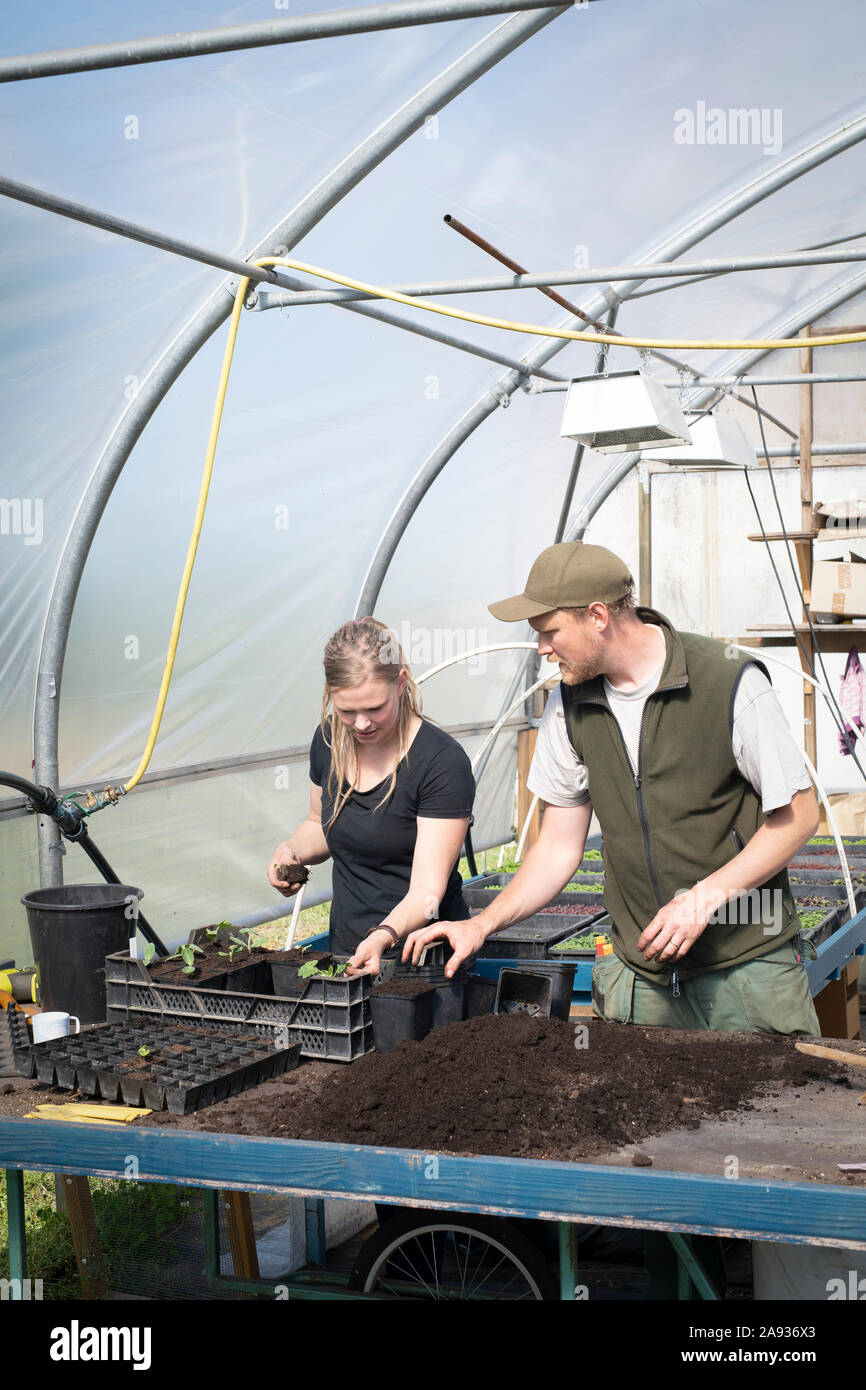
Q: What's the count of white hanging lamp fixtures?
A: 2